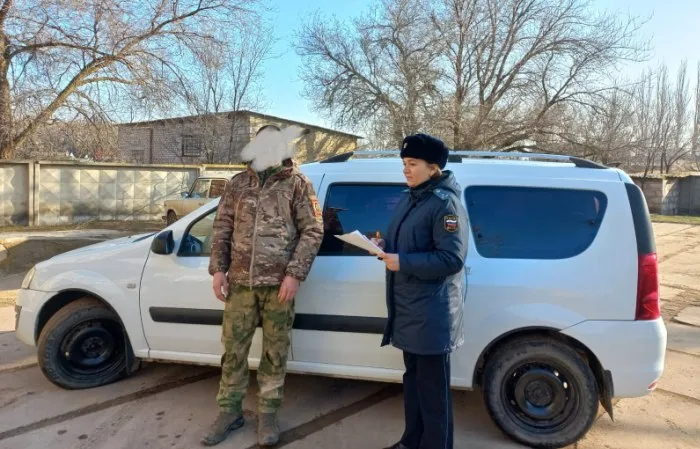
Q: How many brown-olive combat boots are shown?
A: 2